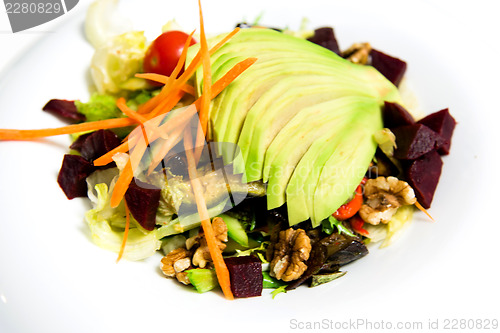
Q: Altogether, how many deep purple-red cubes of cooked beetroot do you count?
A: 11